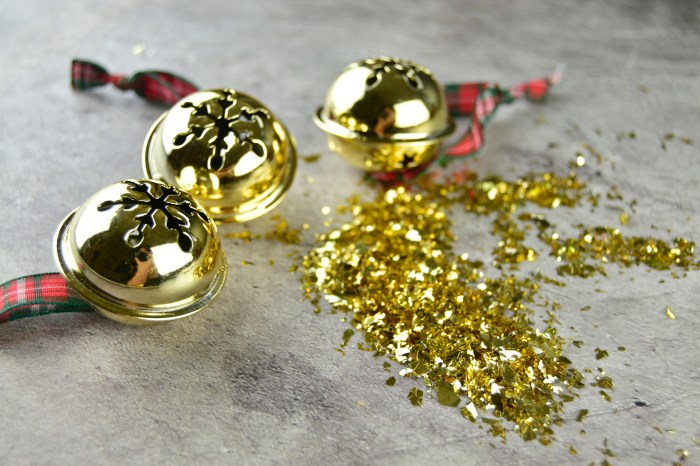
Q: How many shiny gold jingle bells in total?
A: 3